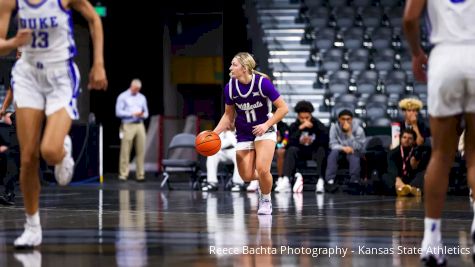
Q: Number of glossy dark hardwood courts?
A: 1